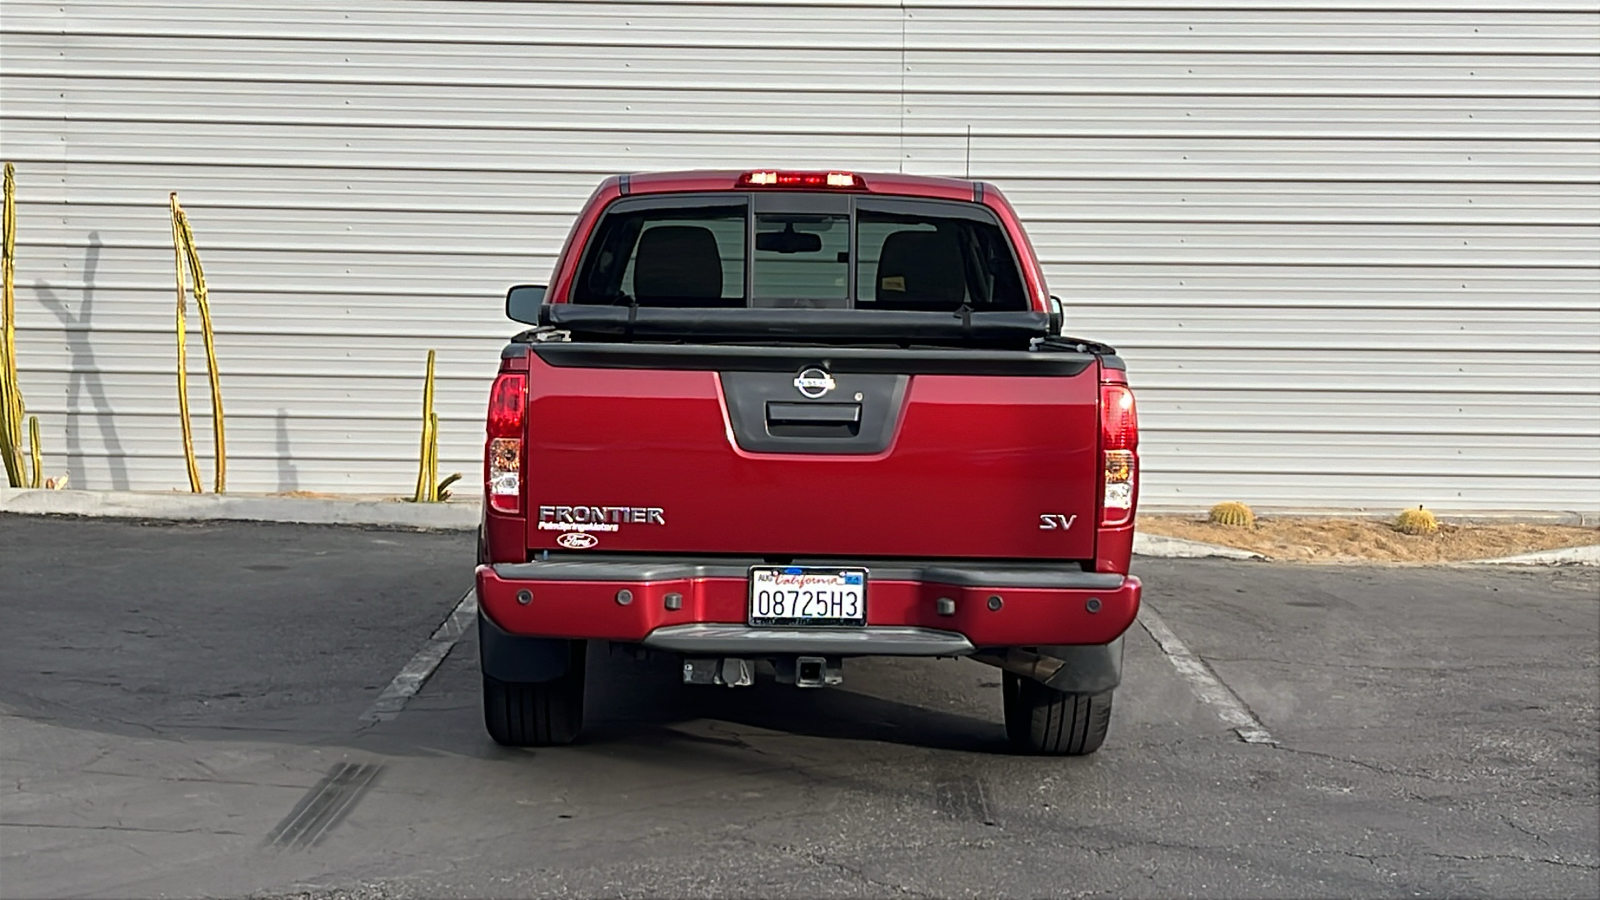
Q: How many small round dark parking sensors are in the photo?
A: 4